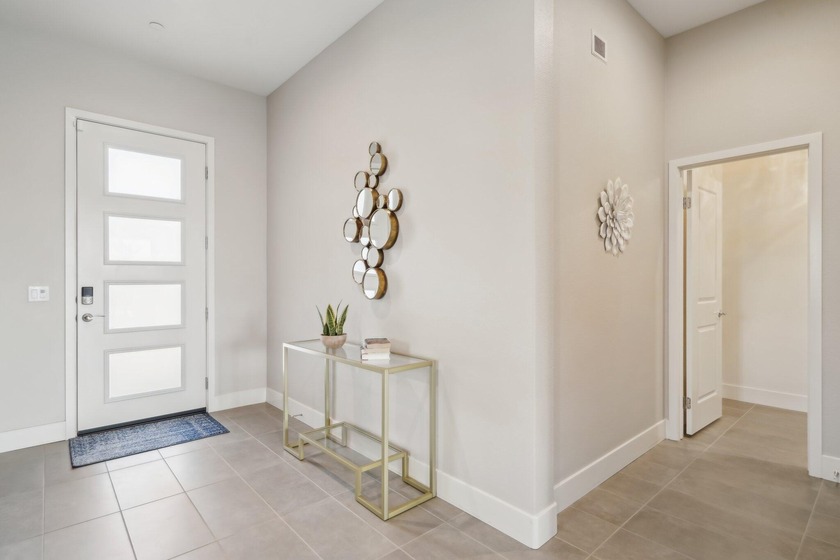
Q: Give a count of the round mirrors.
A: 15